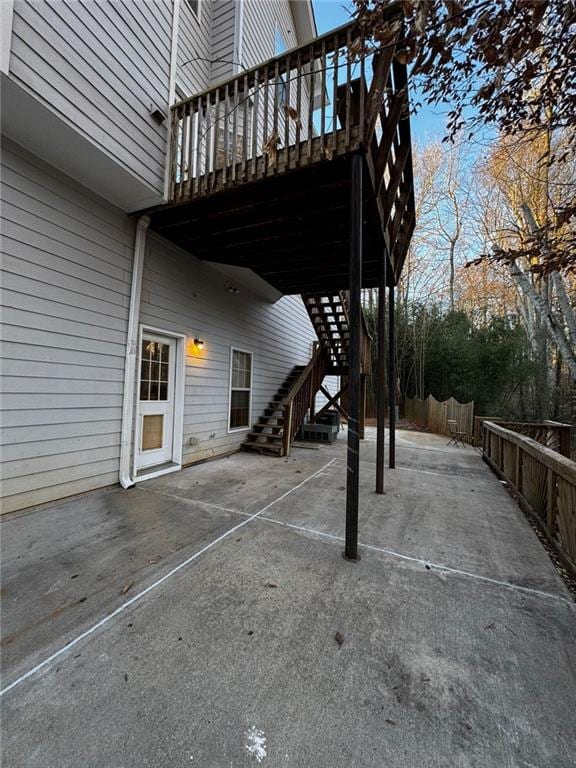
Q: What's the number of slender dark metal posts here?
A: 3